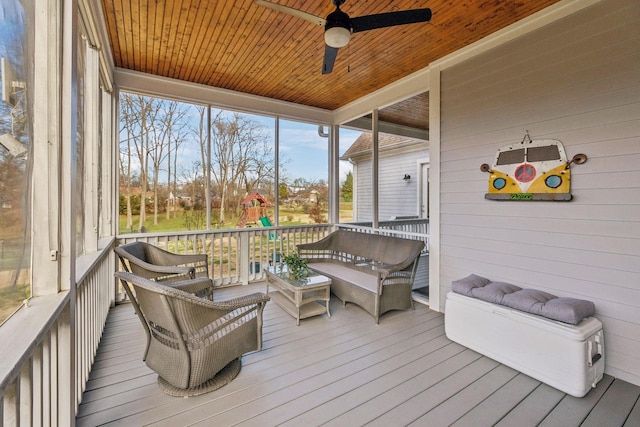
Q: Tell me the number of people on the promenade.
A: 0